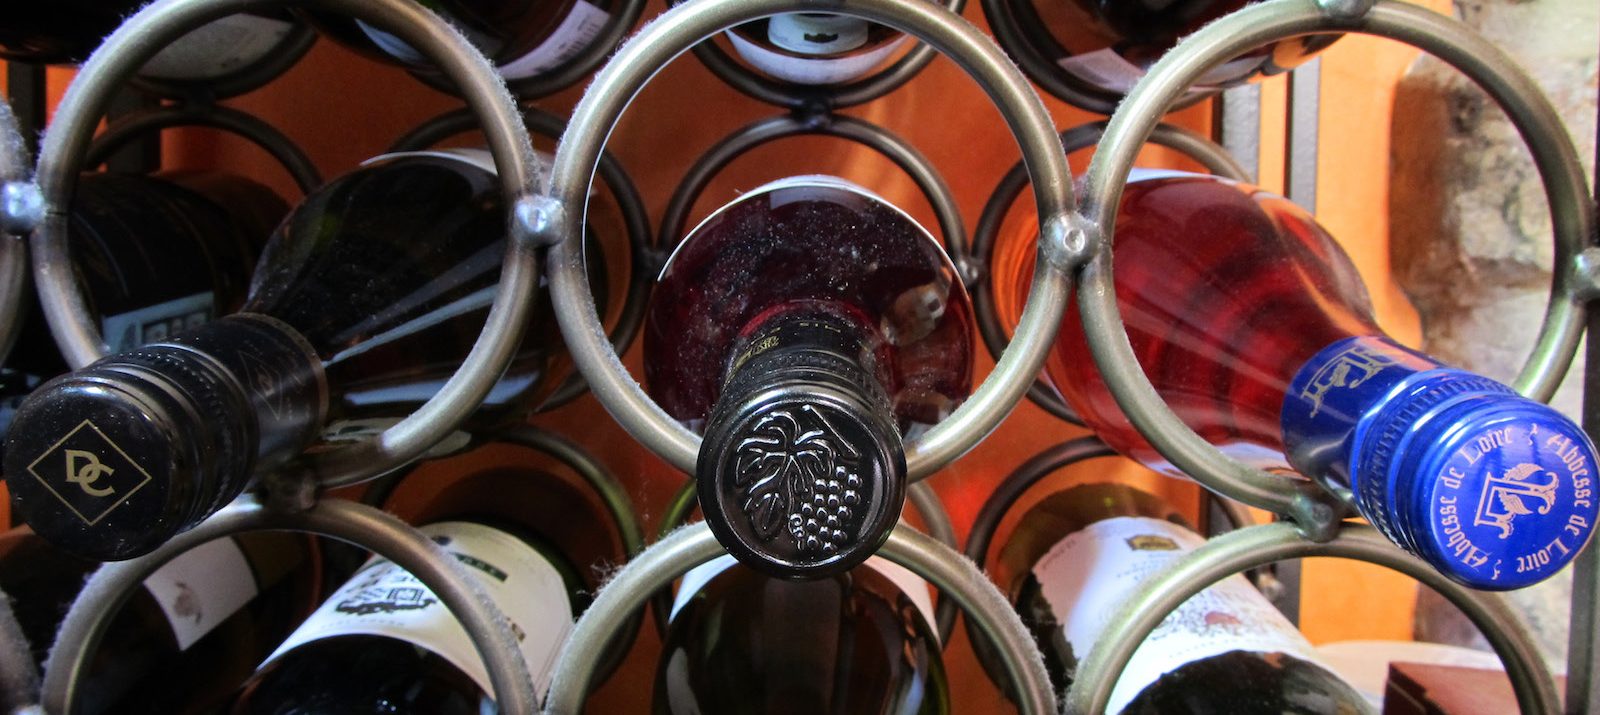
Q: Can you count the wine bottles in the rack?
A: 12